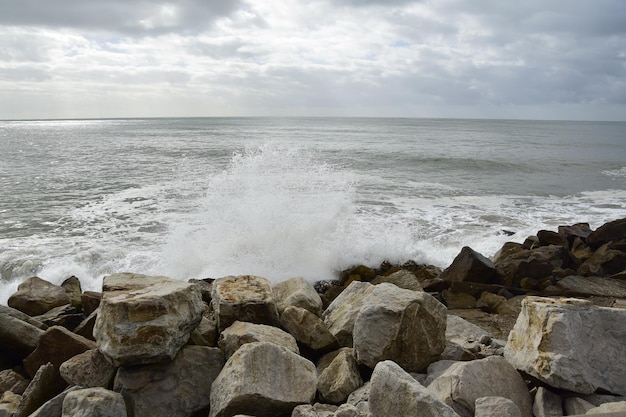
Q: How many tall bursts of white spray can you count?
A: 1